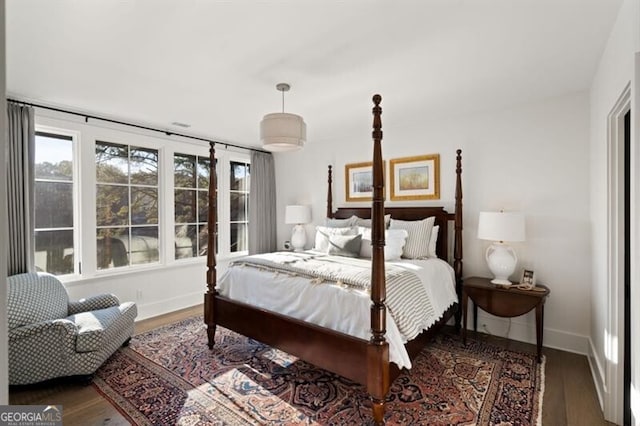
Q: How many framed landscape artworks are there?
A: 2